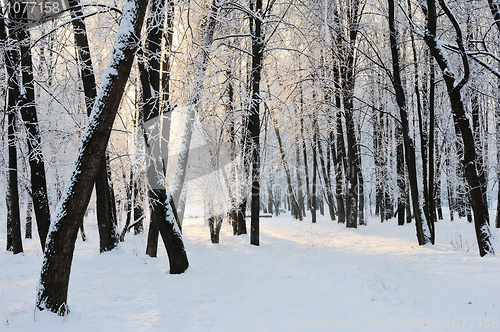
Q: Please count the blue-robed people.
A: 0